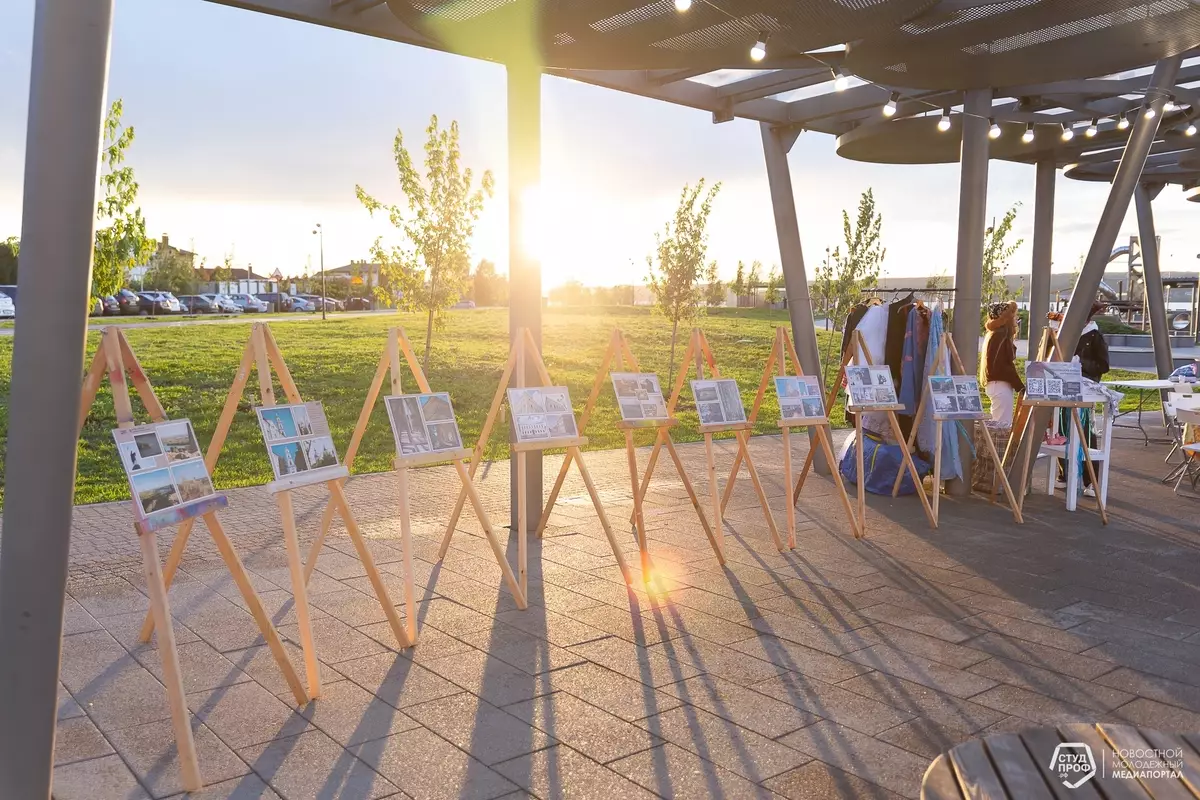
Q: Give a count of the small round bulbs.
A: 13